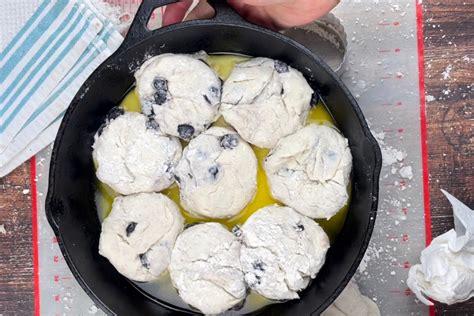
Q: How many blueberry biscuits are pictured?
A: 8